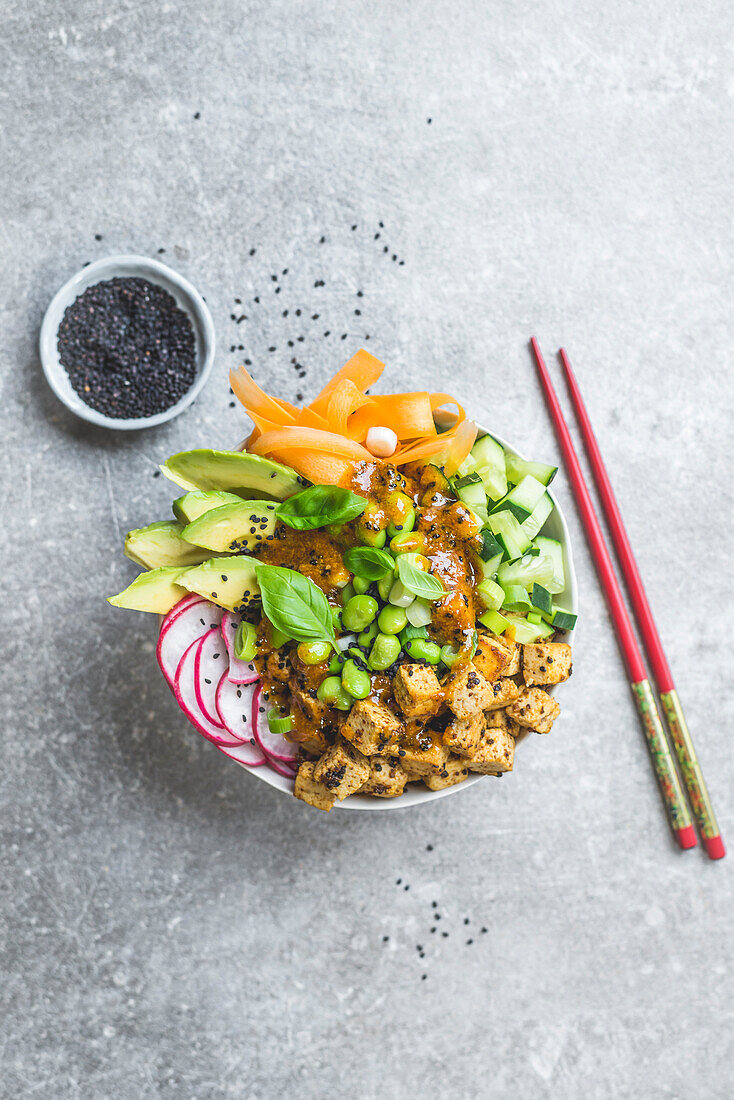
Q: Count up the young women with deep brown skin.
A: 0